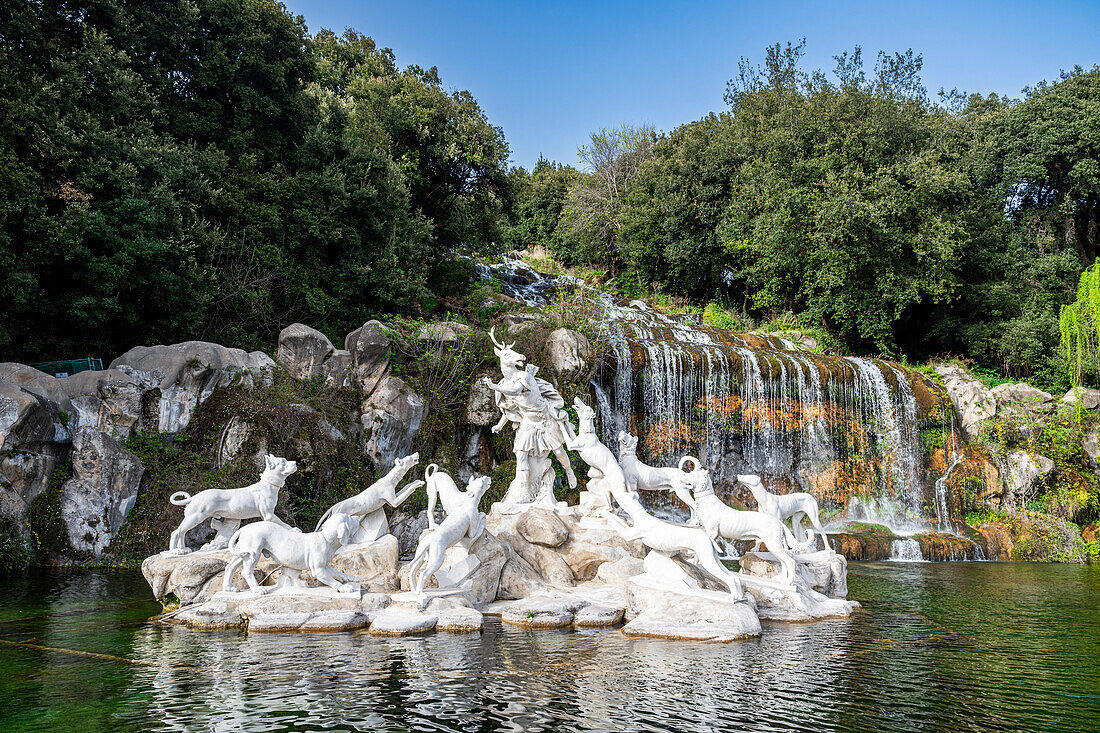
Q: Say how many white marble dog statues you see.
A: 10